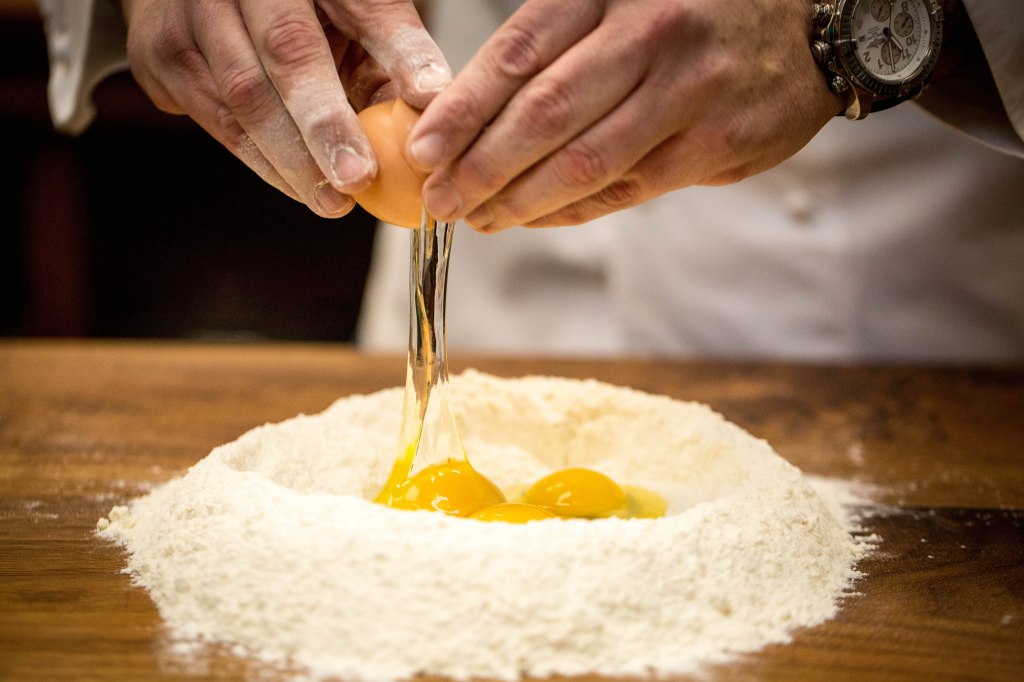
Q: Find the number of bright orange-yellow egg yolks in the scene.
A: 3